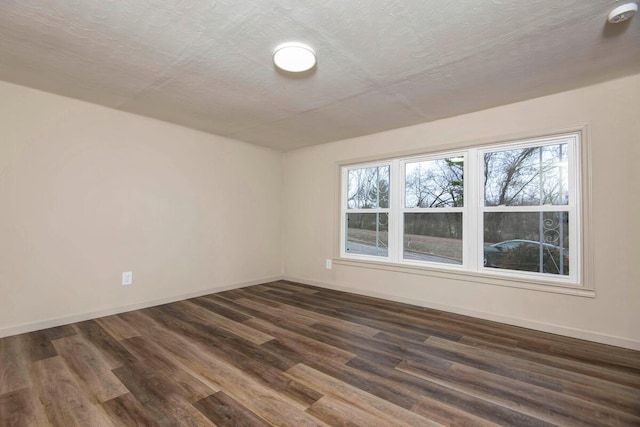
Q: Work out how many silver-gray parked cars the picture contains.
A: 1